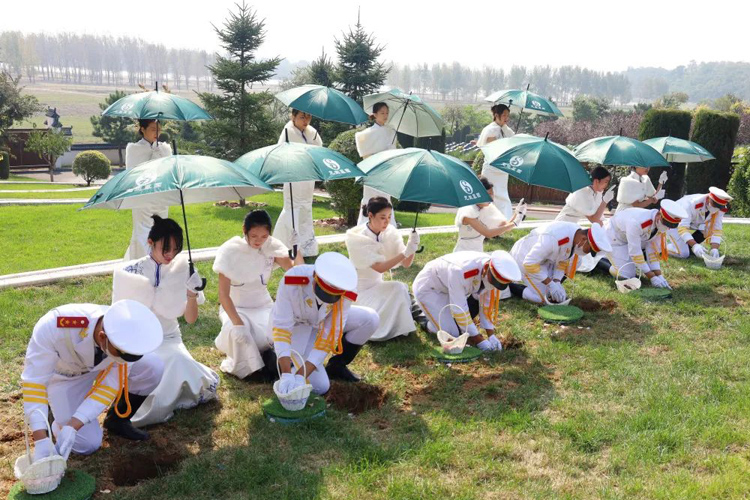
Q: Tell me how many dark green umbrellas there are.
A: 9